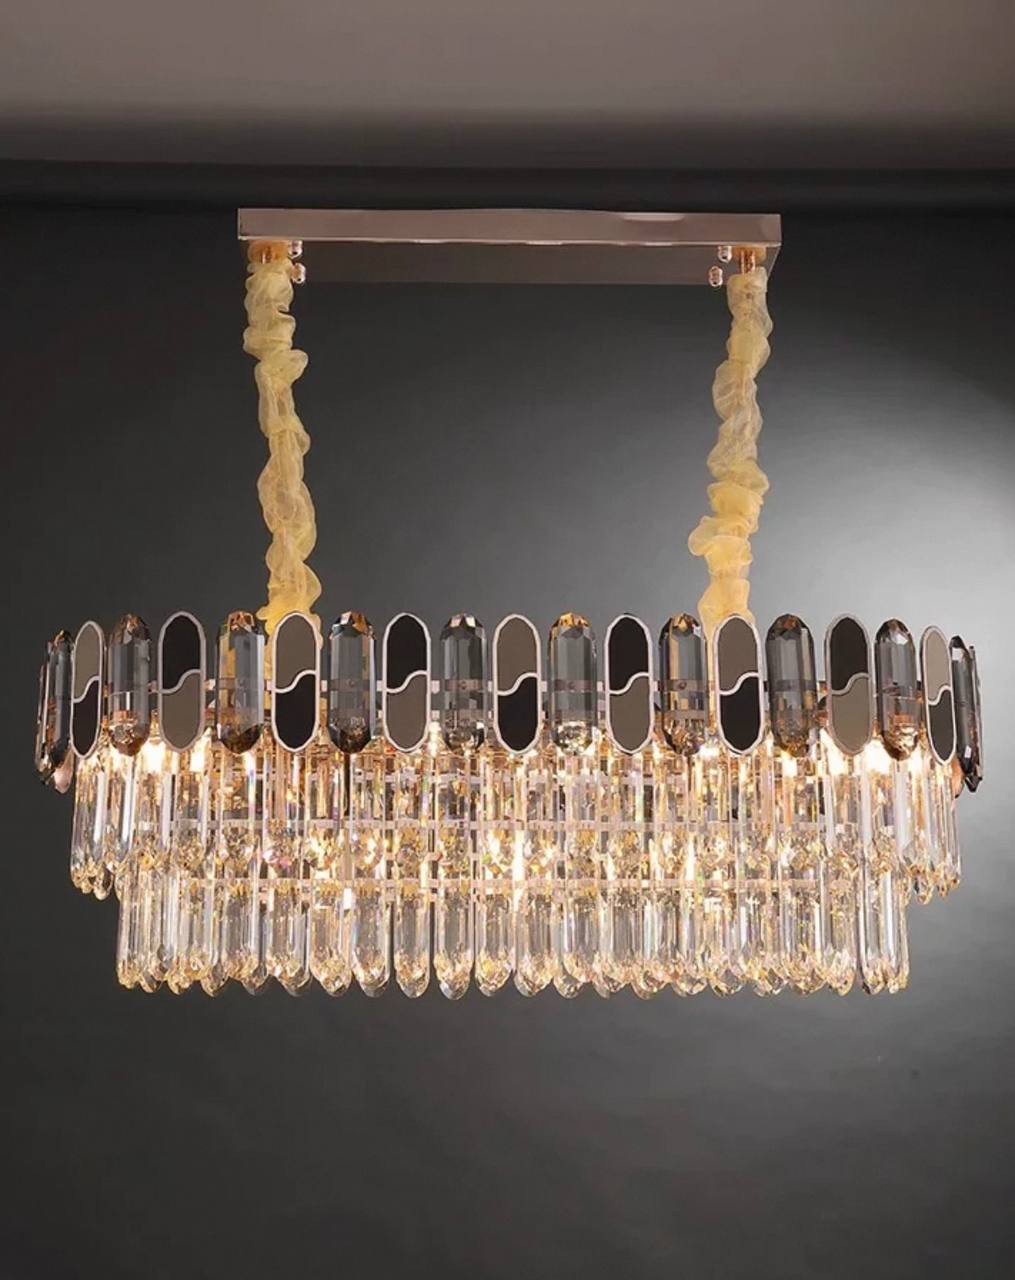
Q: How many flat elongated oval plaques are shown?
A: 9